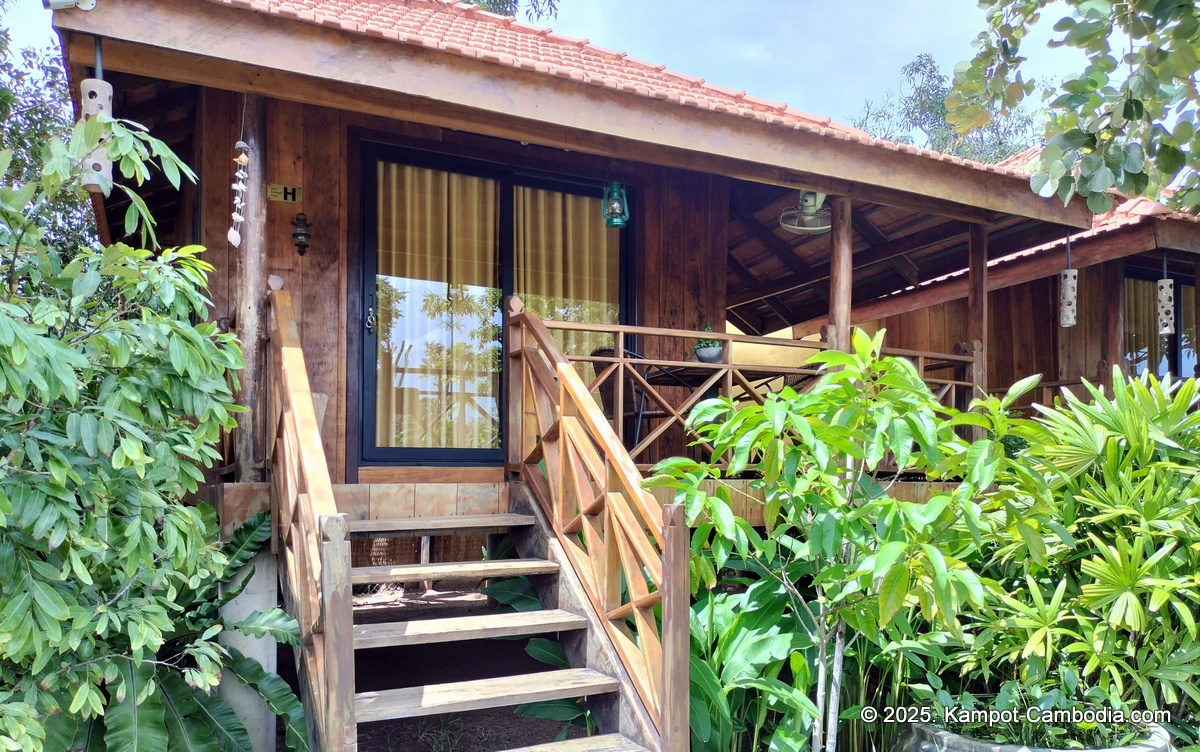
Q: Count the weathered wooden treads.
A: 5